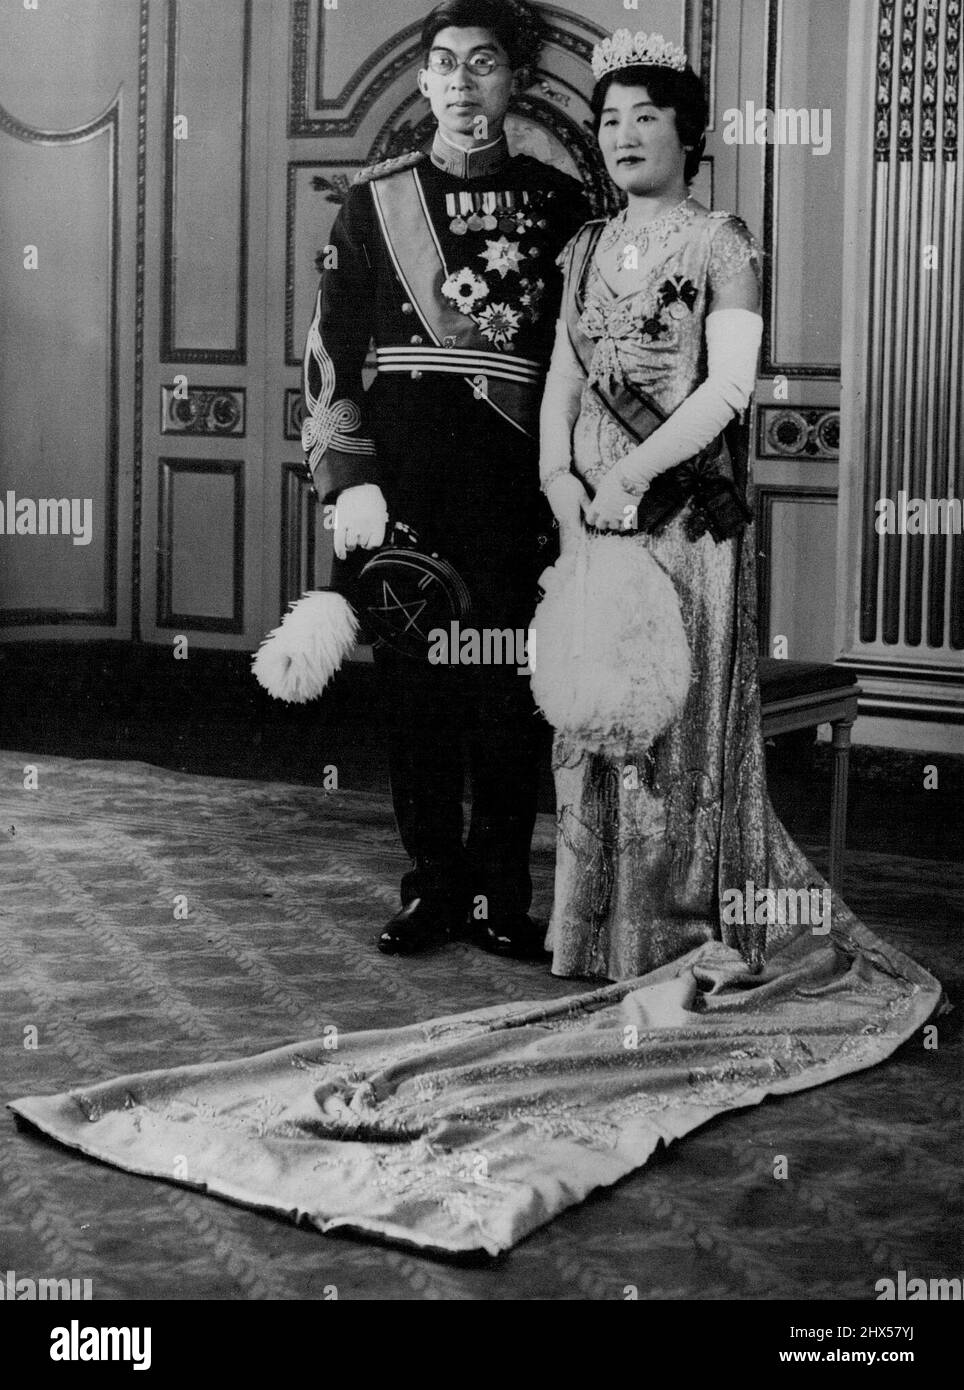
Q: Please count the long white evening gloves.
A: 2